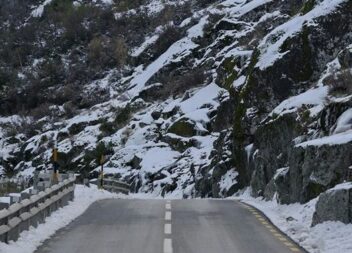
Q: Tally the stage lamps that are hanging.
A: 0